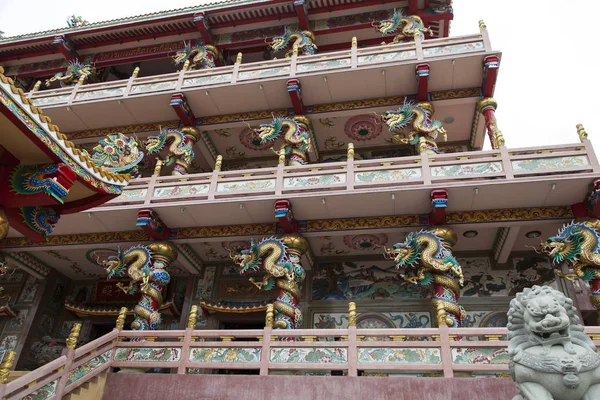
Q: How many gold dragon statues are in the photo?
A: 11